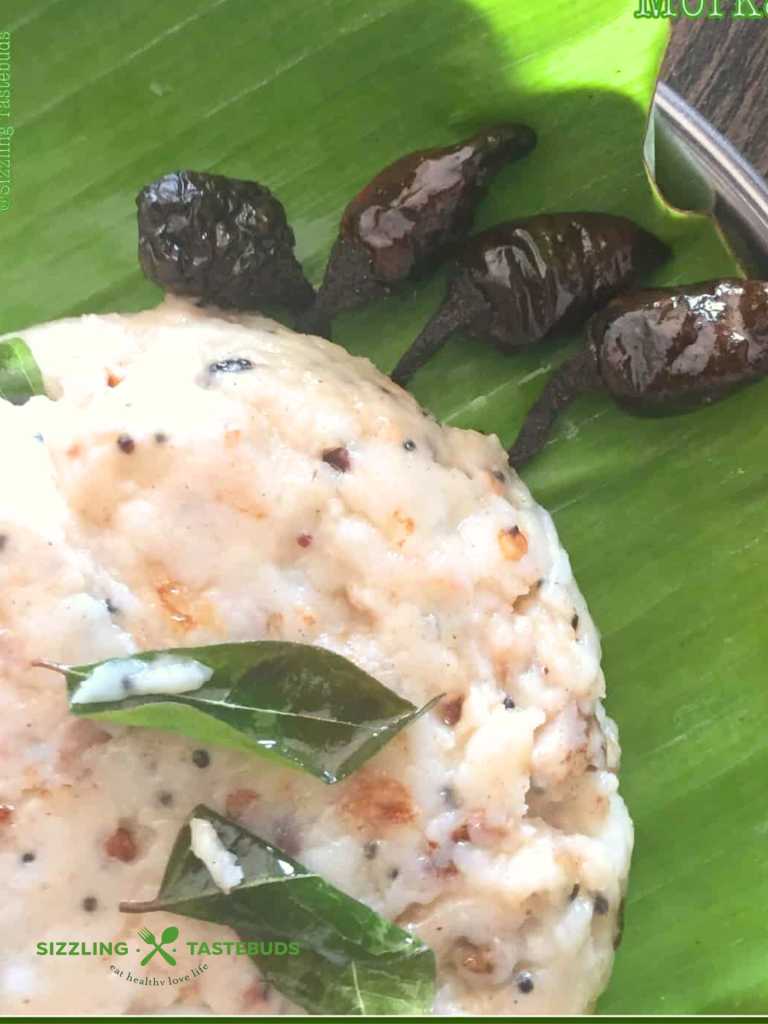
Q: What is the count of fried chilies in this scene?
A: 4